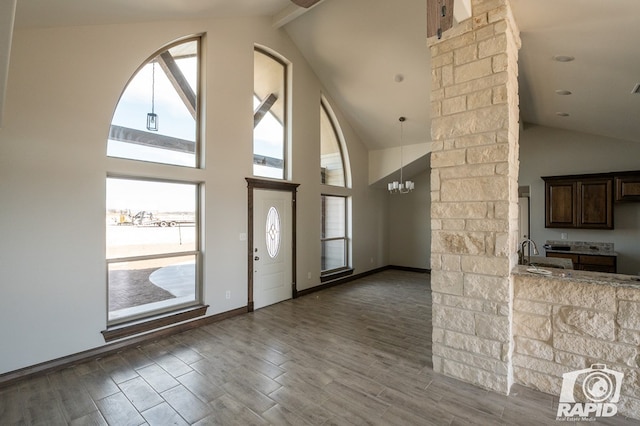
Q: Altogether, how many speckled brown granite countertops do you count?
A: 2